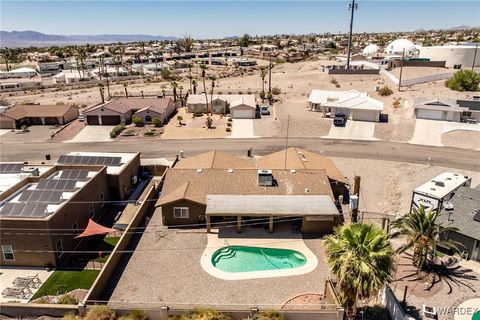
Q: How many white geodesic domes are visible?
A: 2